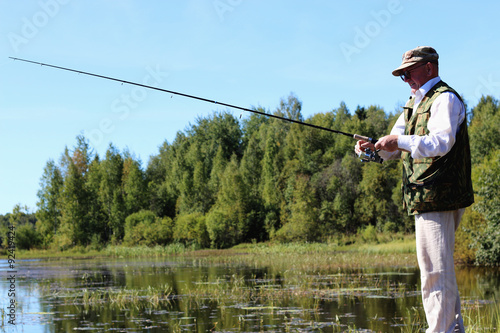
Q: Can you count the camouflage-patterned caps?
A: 1